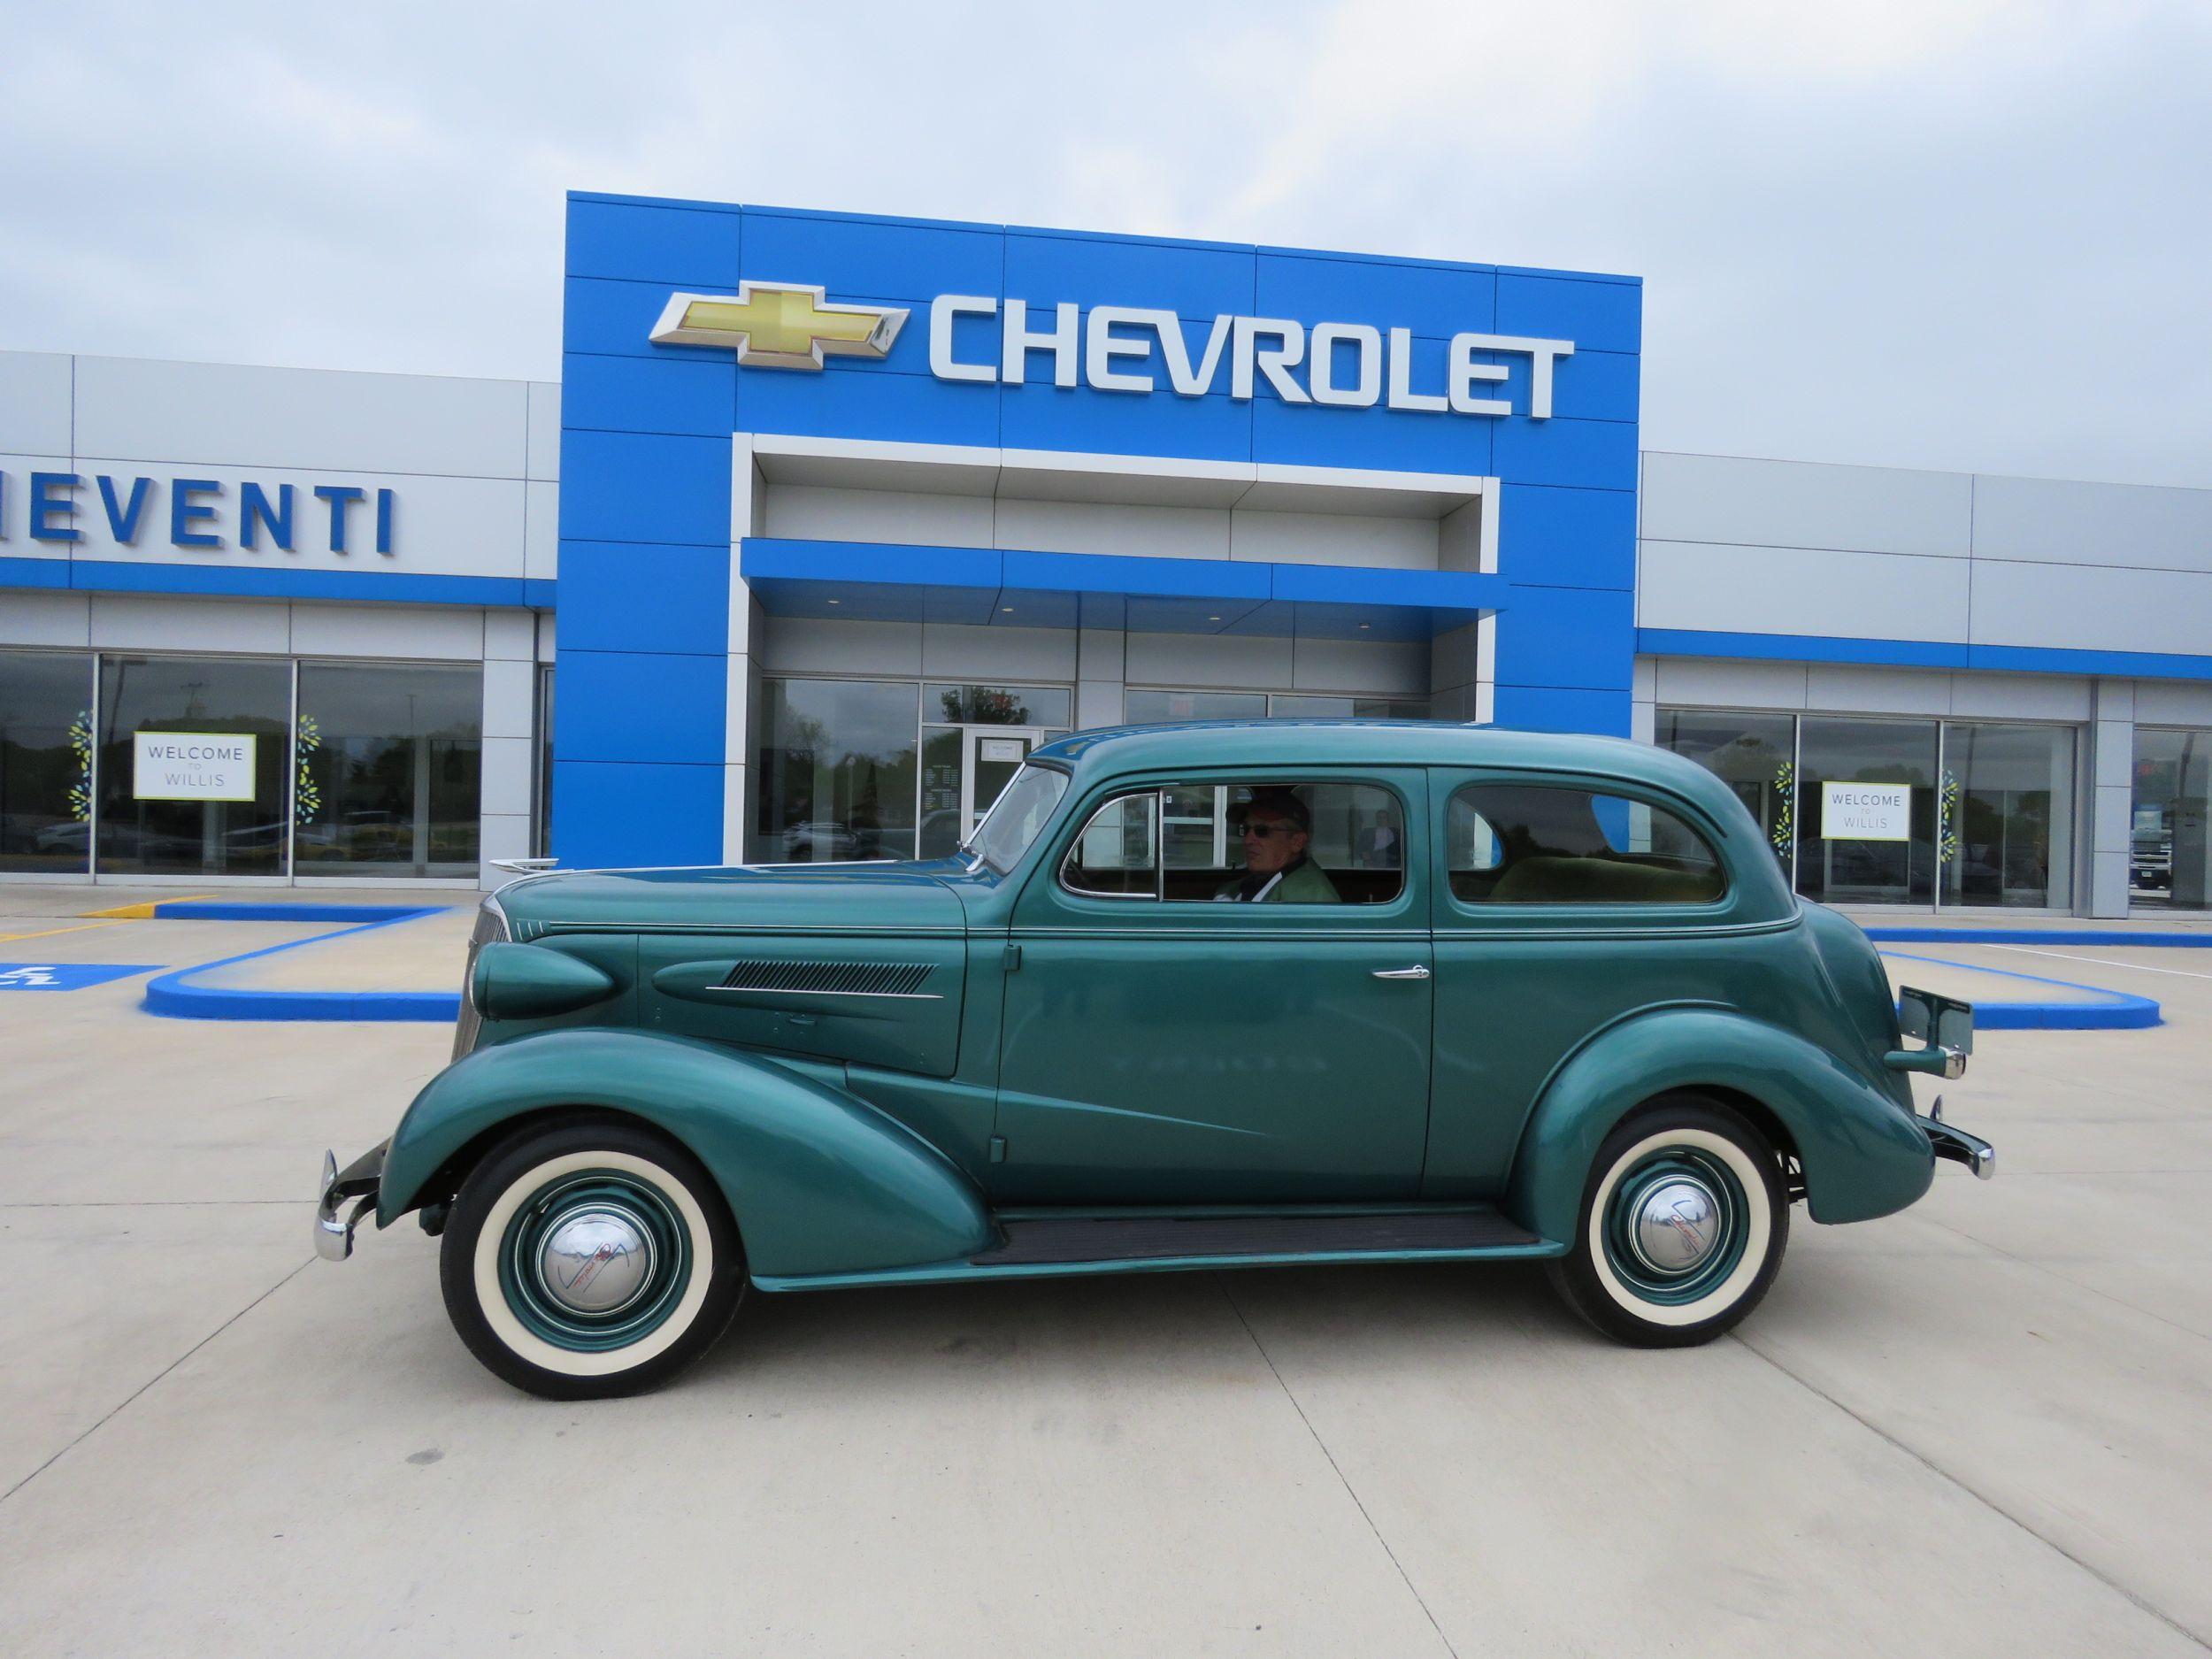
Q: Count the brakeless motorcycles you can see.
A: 0